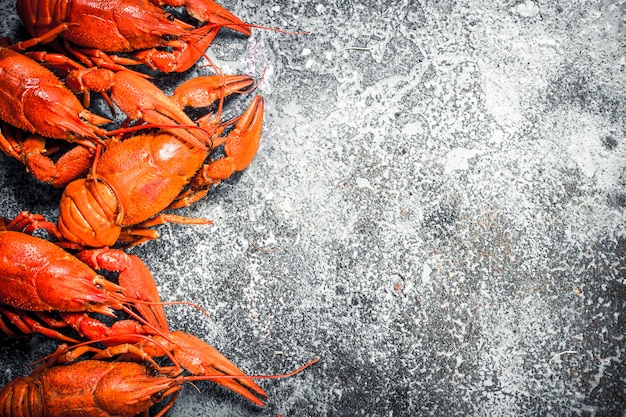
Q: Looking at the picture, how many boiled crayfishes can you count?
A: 5